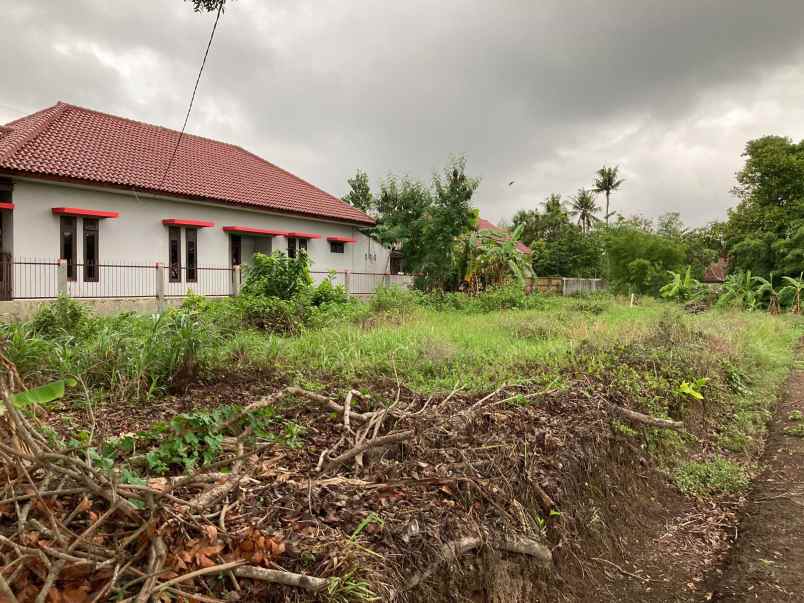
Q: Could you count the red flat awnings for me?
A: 6